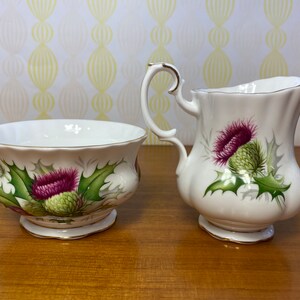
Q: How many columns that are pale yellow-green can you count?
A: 5